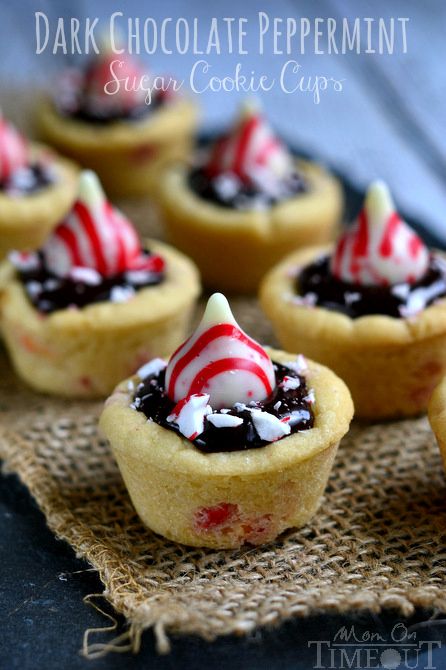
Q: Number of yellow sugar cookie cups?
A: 7